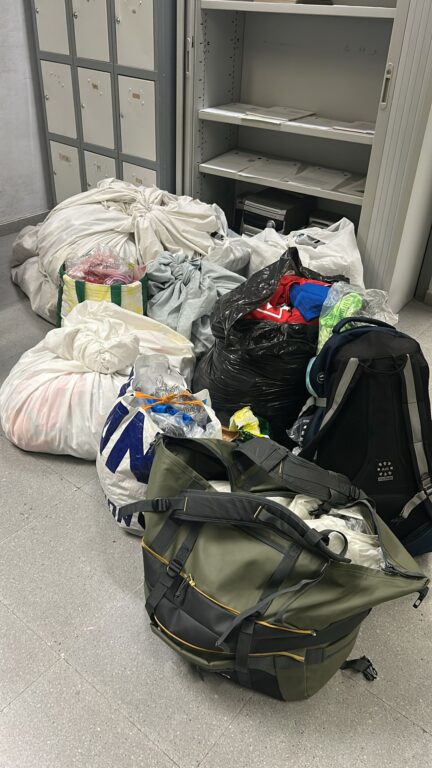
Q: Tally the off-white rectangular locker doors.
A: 9